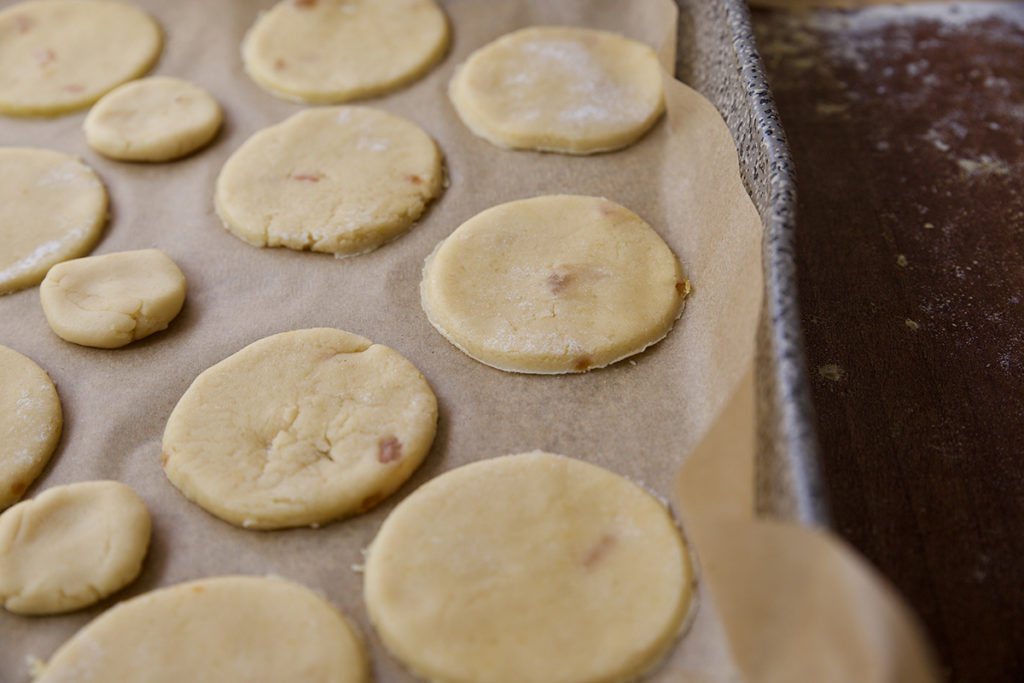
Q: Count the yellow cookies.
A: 13